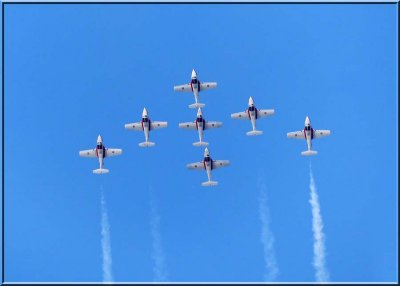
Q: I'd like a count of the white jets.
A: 7